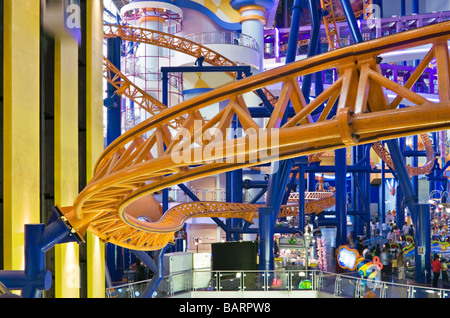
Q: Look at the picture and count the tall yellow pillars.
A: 3